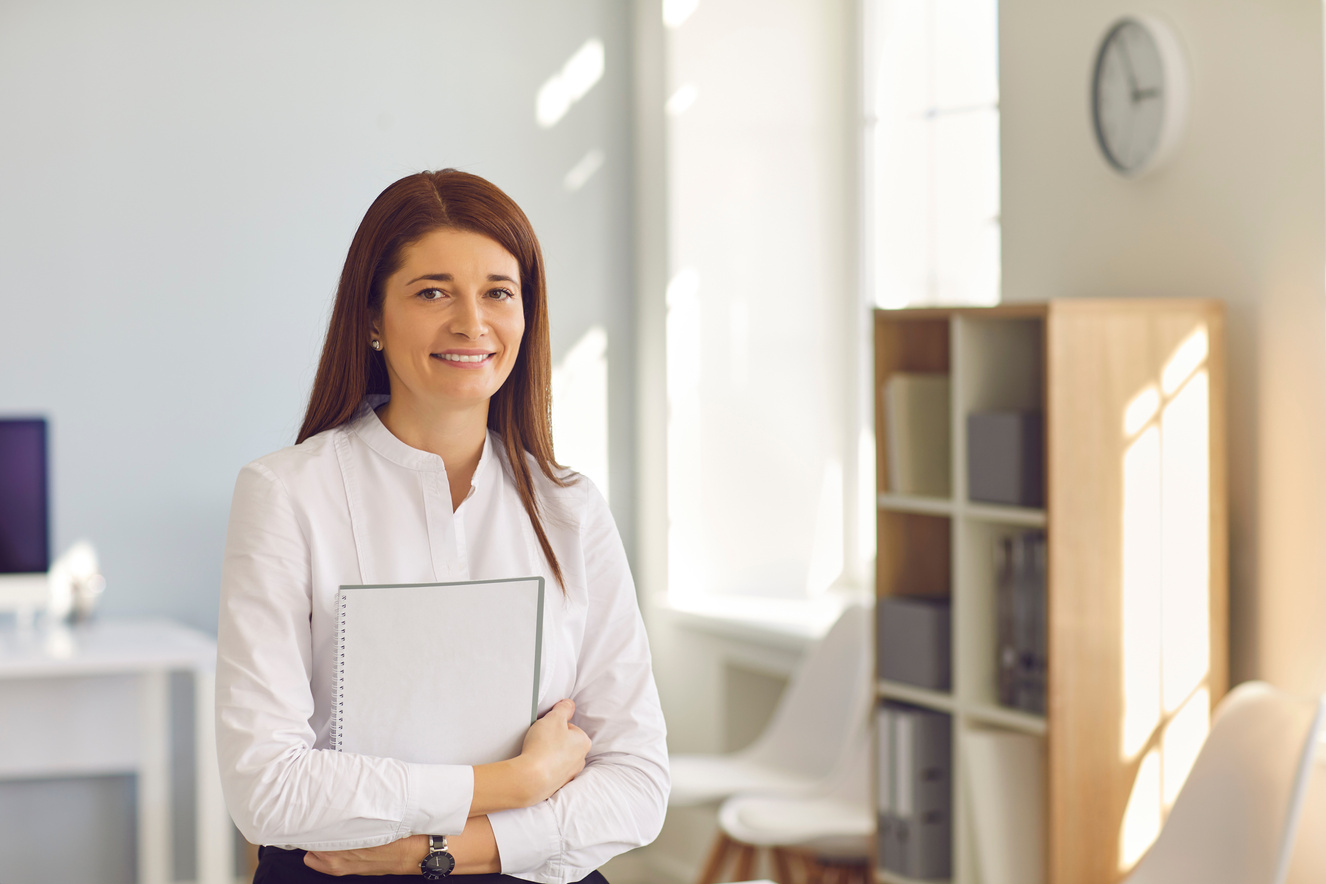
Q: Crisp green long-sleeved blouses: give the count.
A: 0